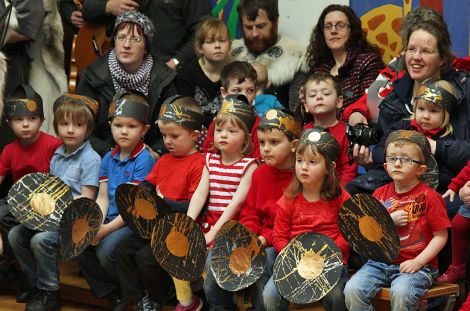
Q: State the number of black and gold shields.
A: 7